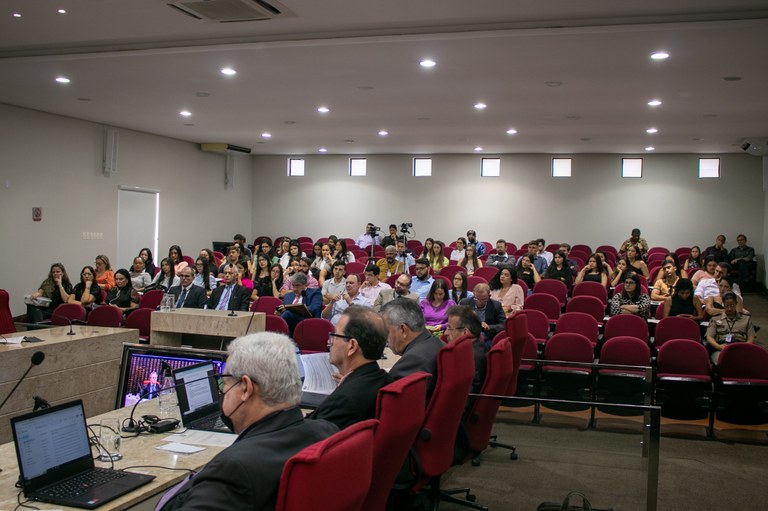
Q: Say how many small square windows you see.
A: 7